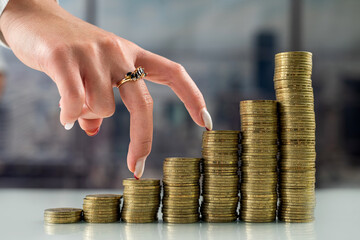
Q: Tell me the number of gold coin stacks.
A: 7